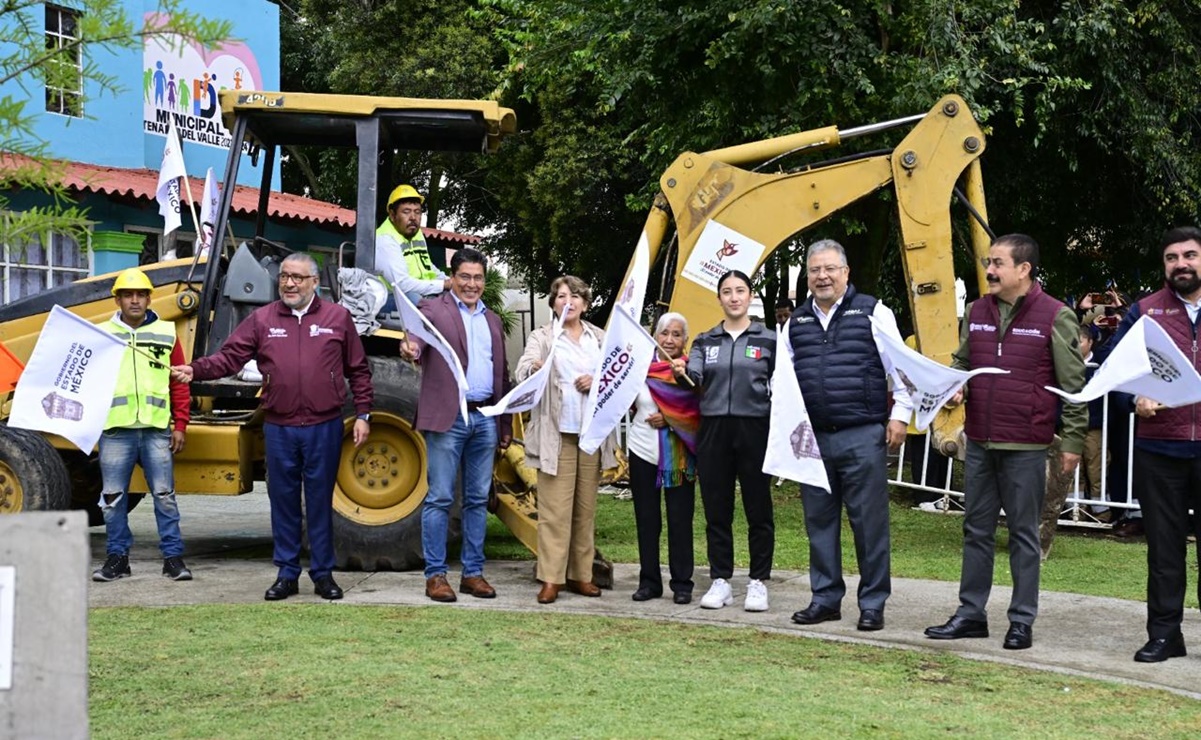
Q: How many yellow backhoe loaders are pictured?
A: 1